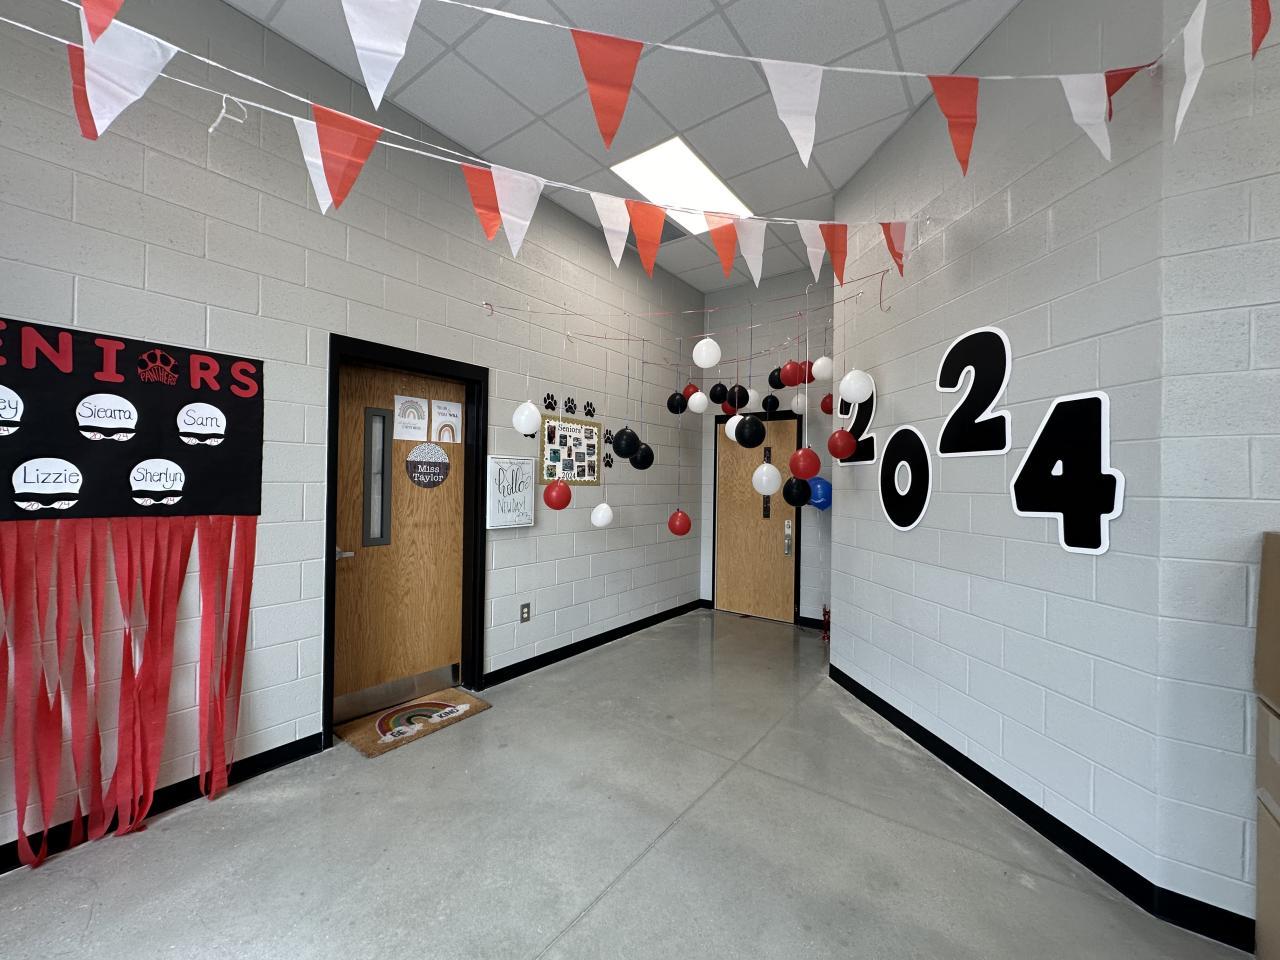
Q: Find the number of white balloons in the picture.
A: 10